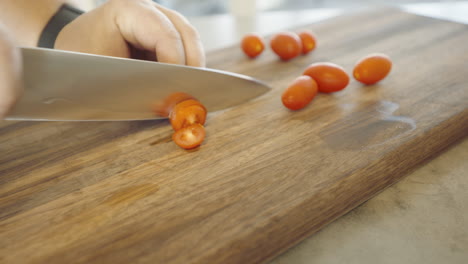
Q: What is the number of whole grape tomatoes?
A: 6